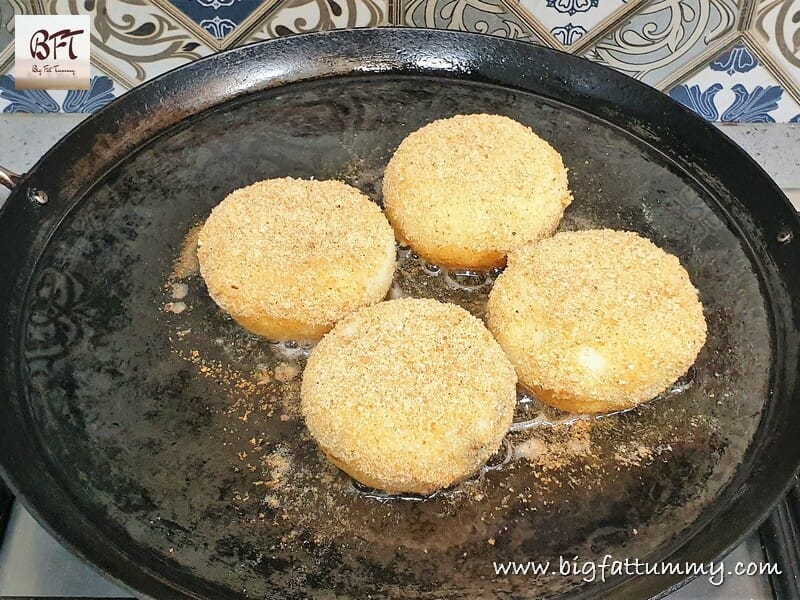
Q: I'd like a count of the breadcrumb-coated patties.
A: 4